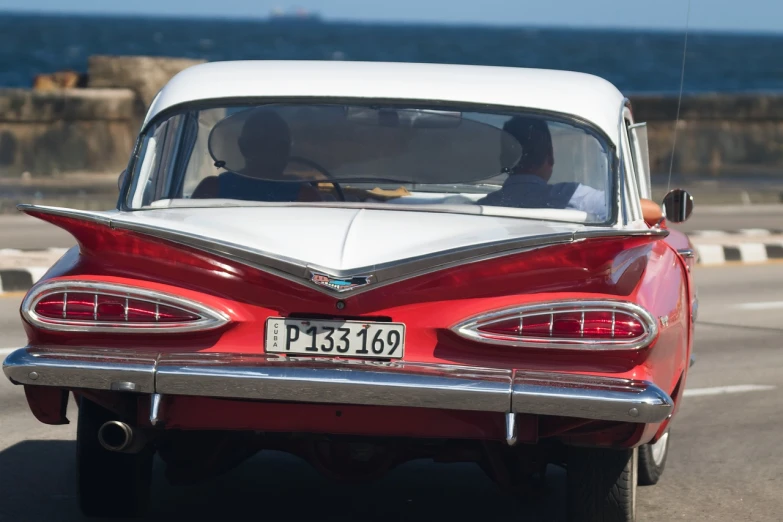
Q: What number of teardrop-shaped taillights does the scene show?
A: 2